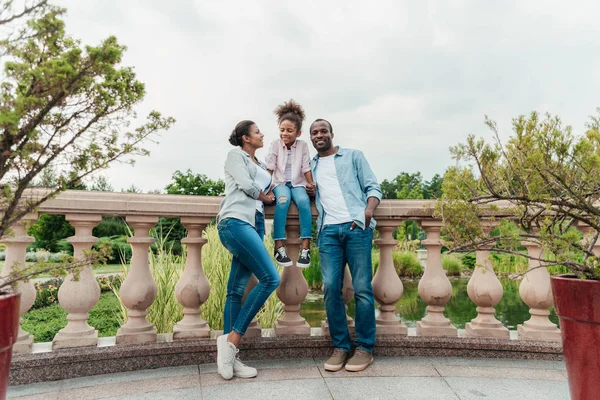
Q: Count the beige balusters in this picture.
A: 12